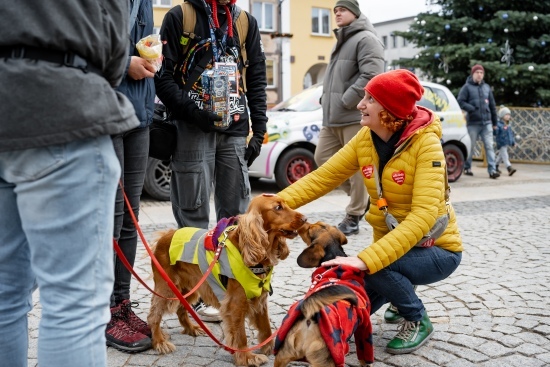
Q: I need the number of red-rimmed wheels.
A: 2